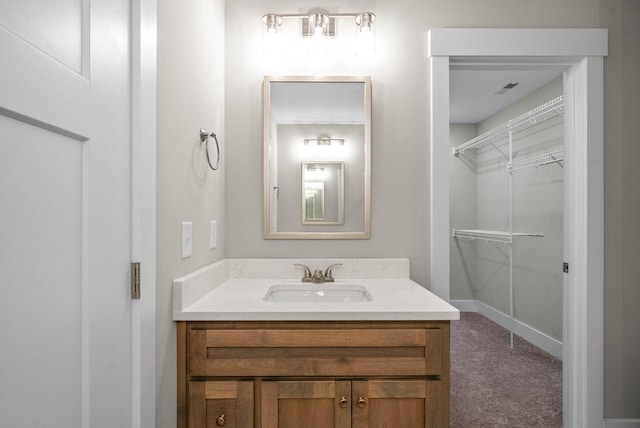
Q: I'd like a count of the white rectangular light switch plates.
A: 2